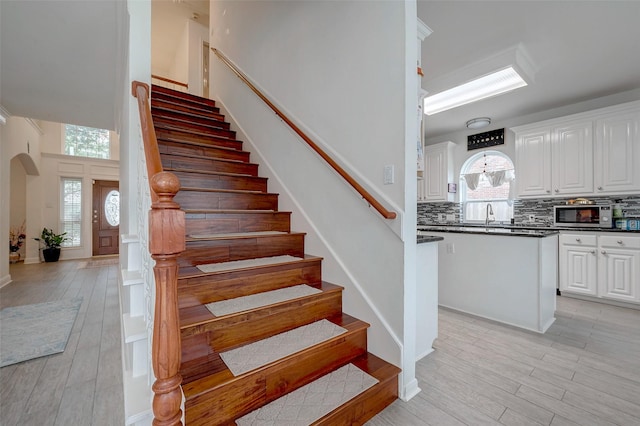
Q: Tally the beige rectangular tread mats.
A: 5